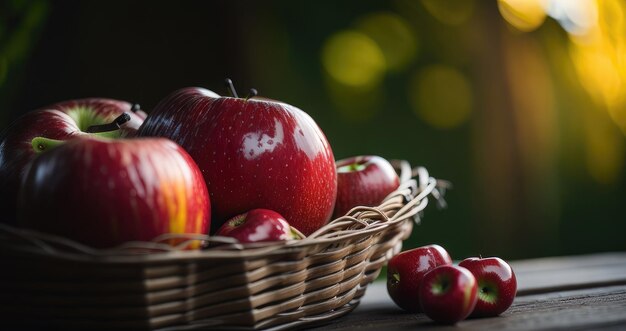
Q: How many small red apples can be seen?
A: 5